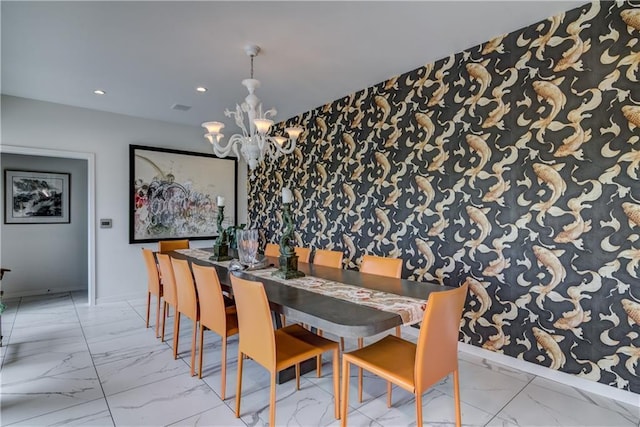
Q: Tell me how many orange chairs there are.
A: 11